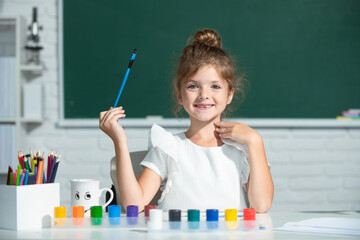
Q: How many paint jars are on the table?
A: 12